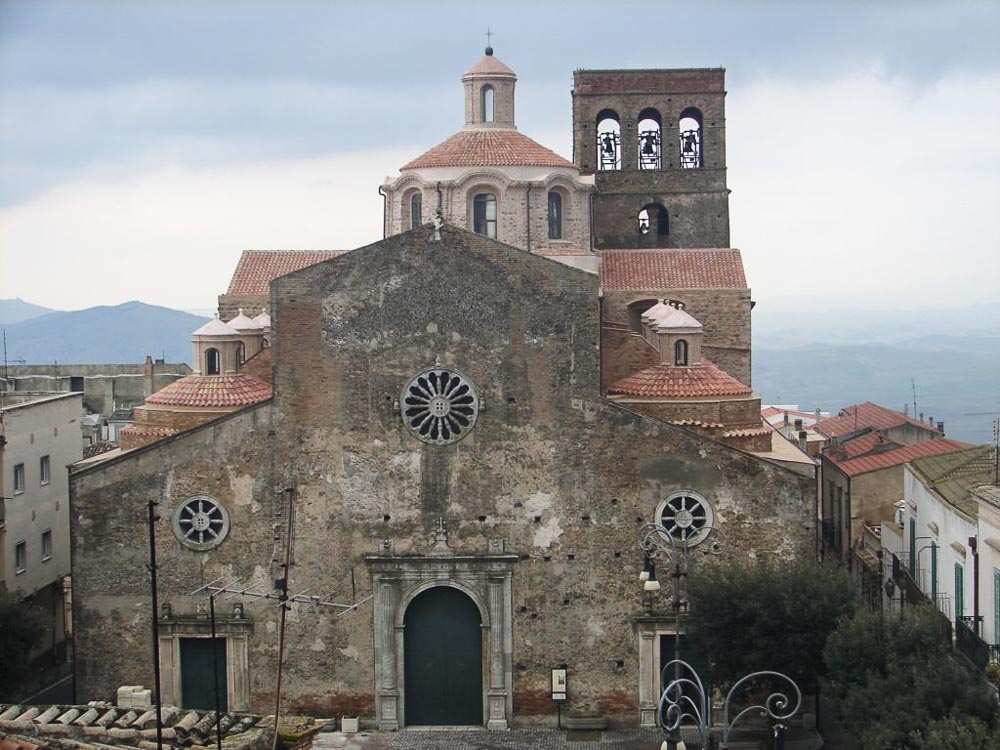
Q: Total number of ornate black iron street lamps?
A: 2